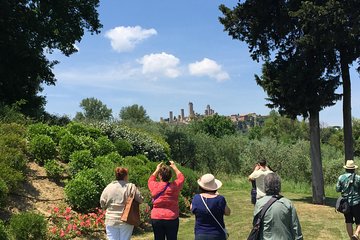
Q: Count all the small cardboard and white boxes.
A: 0